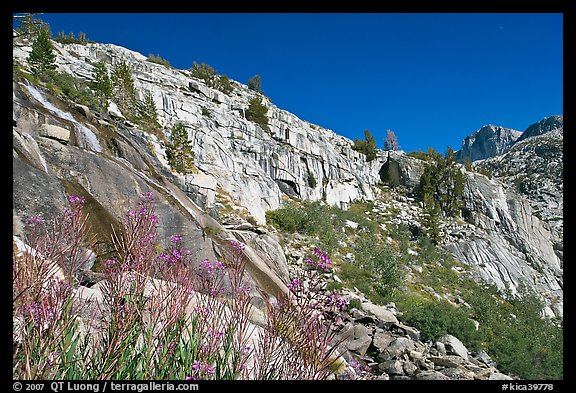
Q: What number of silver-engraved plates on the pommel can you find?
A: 0